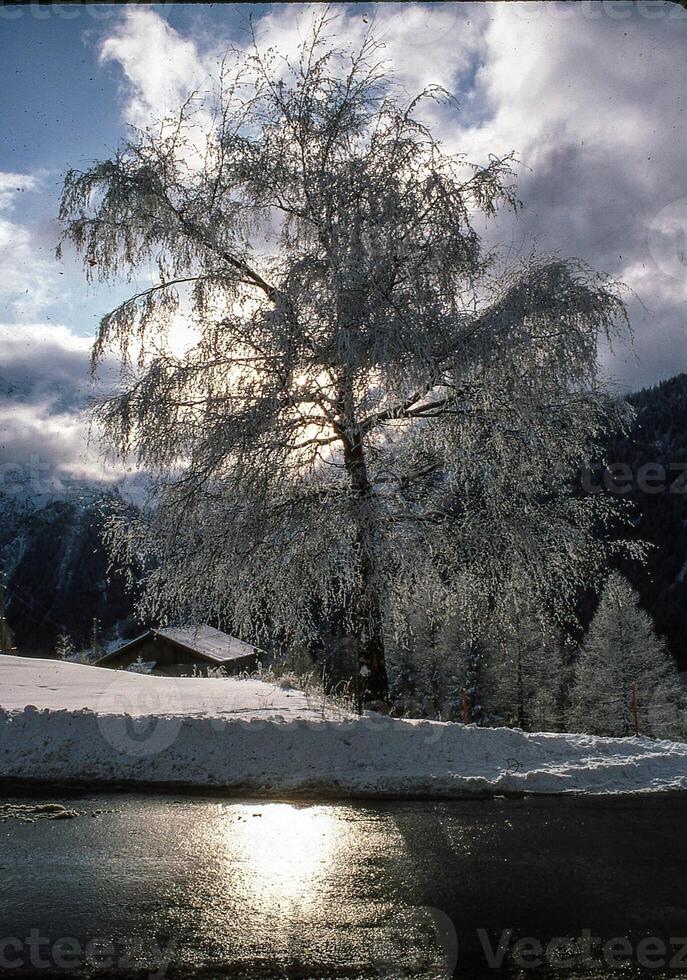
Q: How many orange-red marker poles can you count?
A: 2